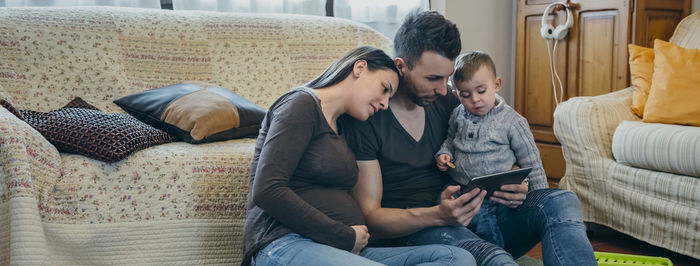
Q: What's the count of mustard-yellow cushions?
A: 2